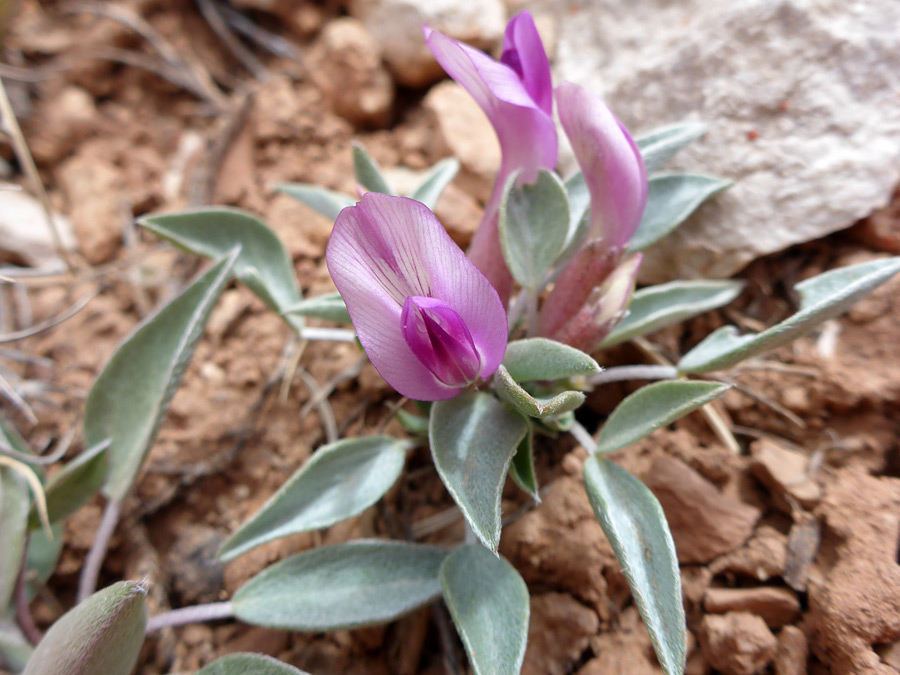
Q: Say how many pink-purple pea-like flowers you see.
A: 3